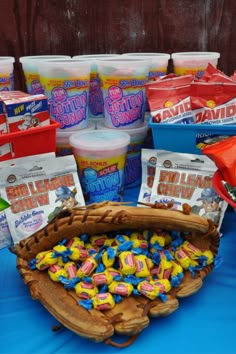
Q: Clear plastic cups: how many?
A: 10